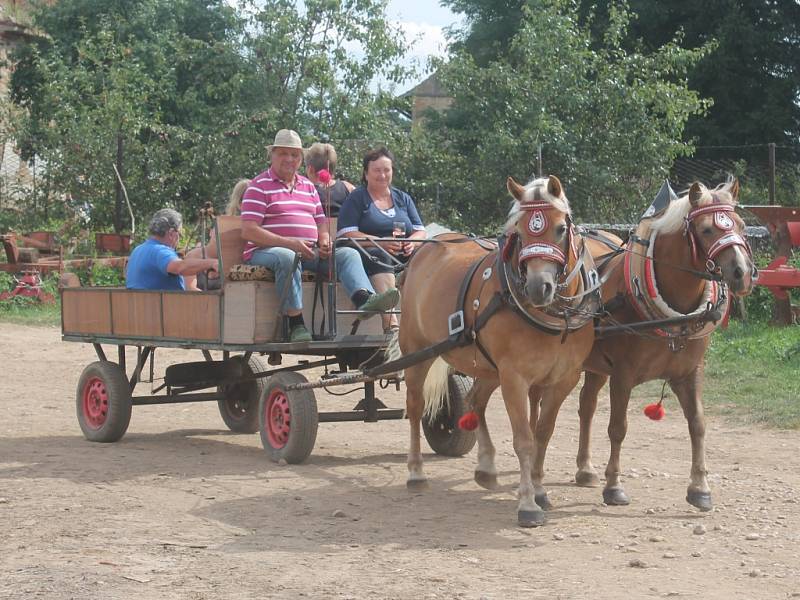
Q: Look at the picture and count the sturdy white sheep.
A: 0